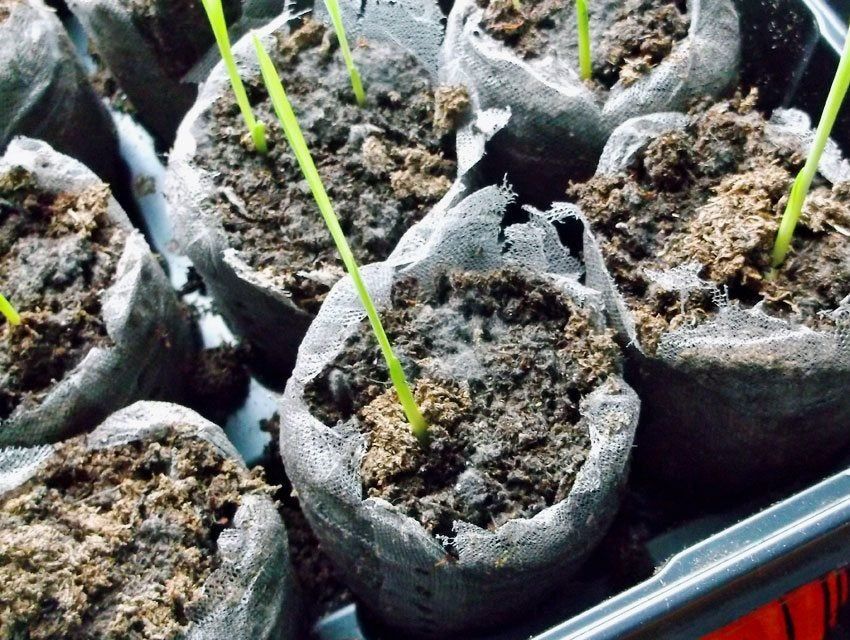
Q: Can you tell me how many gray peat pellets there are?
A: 8